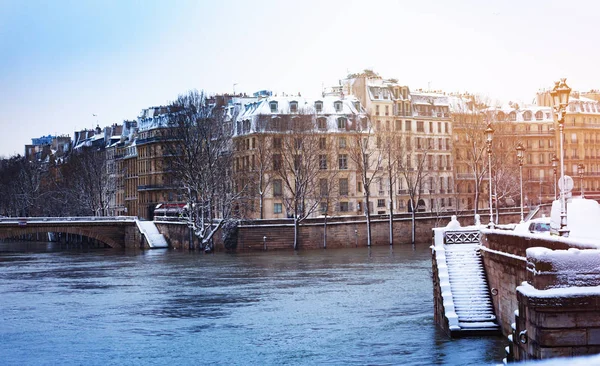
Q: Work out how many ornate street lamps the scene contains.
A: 5